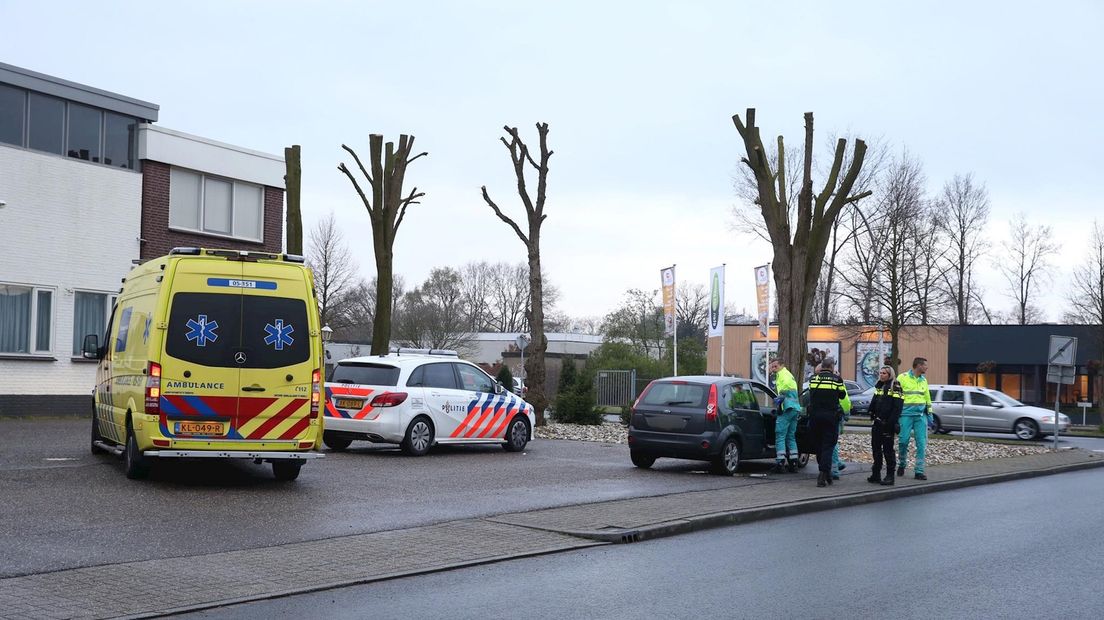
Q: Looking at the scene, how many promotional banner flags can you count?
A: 3